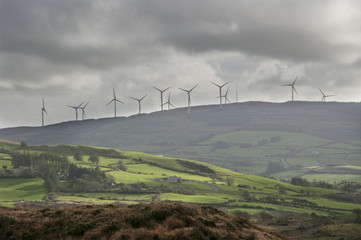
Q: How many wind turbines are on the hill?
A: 12